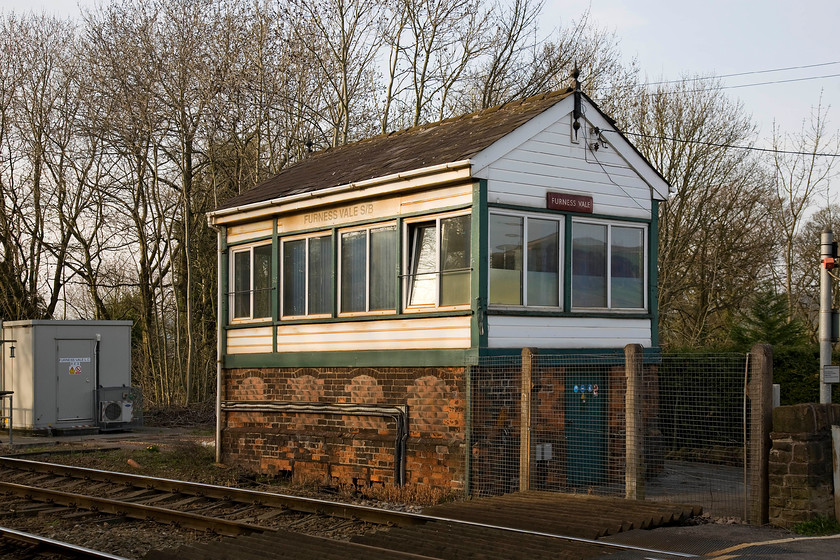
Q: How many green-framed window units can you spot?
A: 6